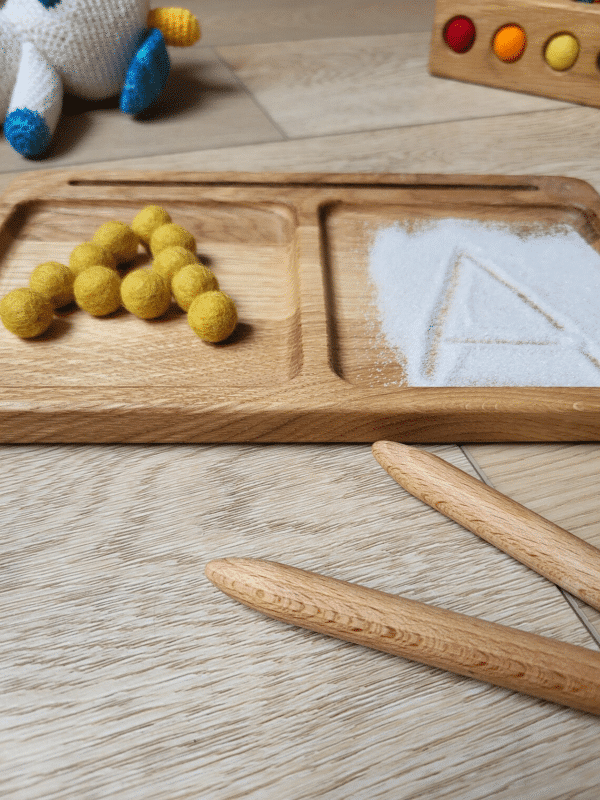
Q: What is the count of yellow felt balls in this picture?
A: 11